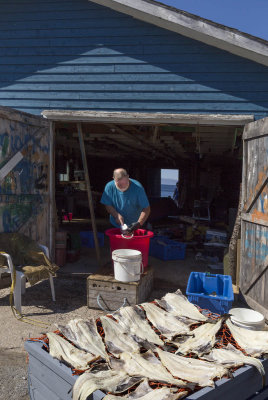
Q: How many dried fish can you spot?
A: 13